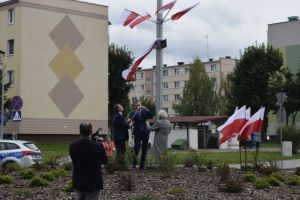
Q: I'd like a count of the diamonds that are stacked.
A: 3